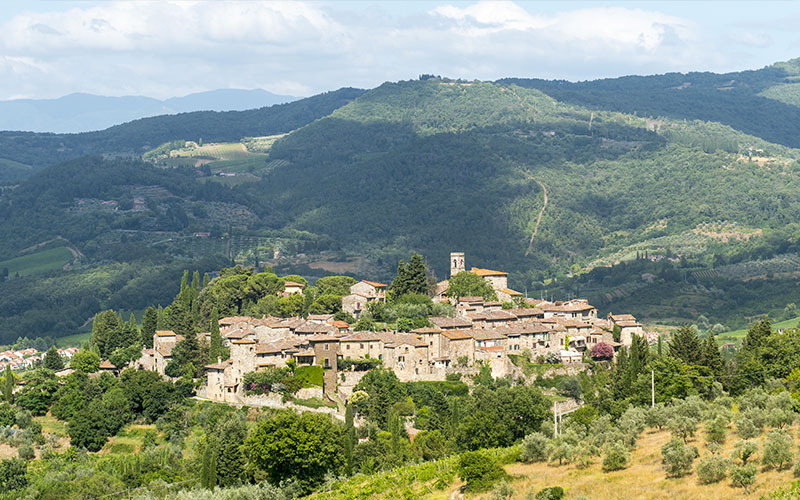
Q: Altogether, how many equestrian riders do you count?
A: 0